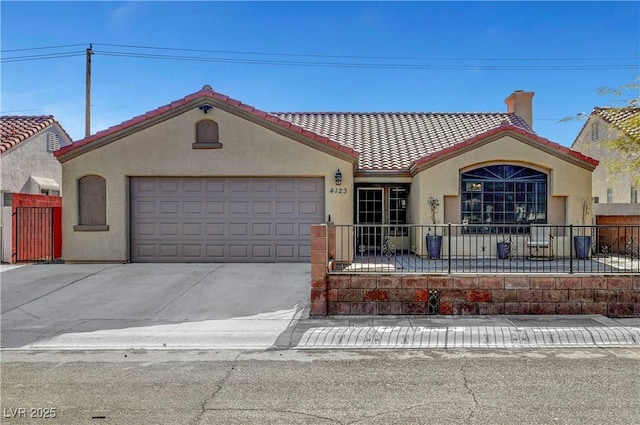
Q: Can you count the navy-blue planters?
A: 3